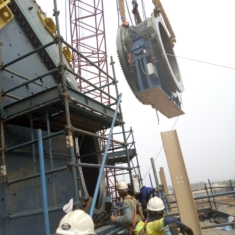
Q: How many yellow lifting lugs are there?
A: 3